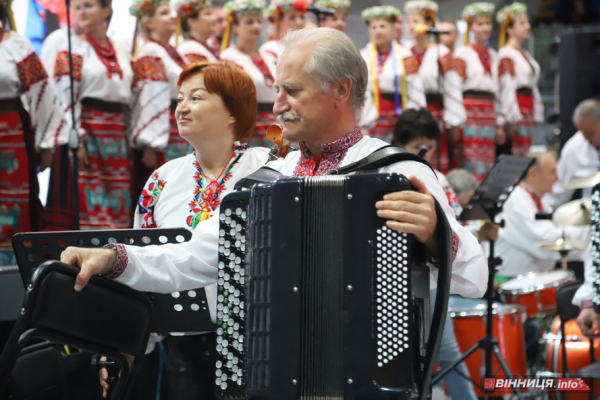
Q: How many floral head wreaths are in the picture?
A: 9